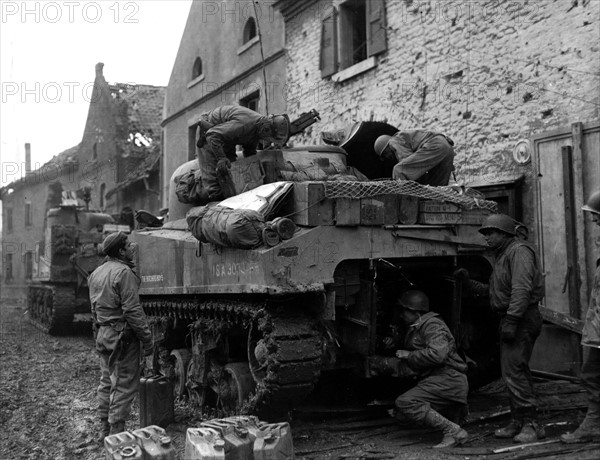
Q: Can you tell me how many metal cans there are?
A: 7